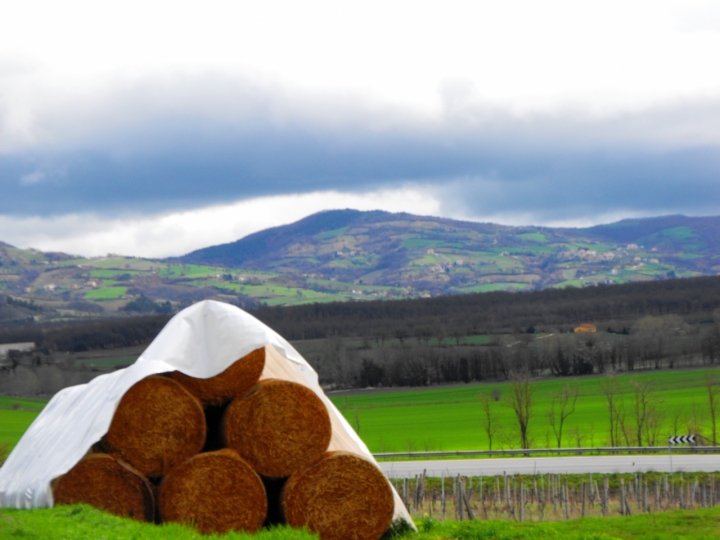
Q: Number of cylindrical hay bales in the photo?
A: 6